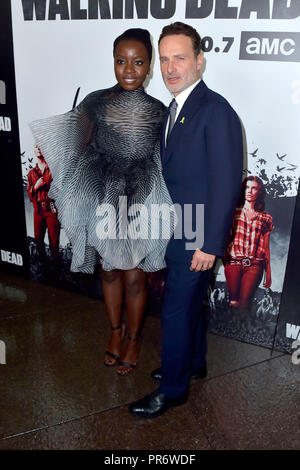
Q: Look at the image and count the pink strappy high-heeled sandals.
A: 0